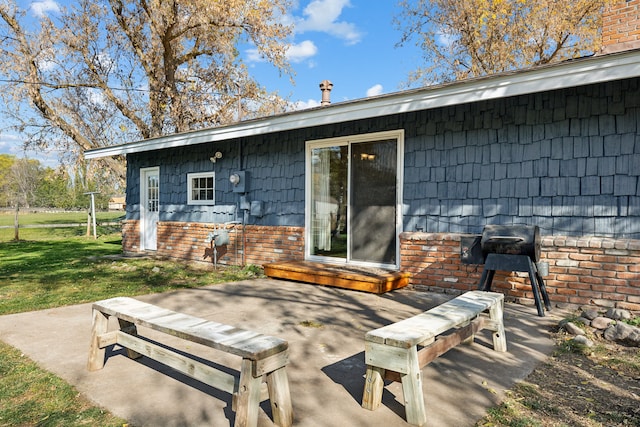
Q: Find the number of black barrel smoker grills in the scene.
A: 1